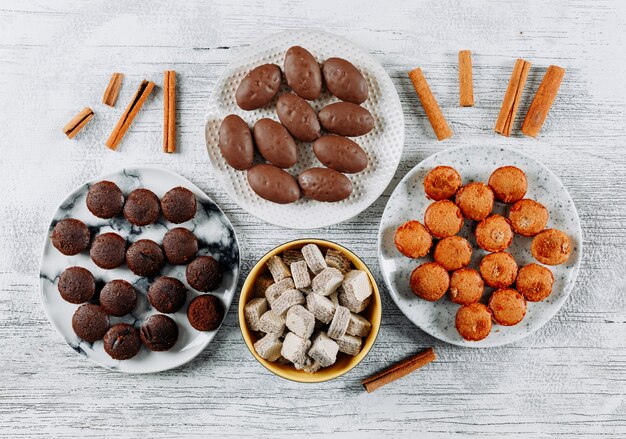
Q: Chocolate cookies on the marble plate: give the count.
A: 15